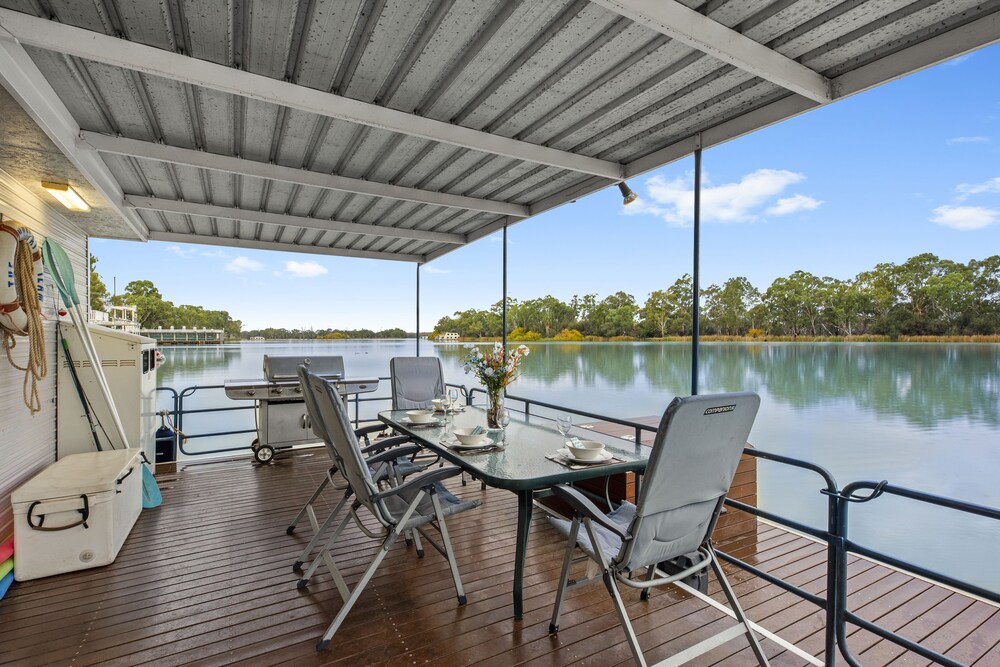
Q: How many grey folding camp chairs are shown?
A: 4